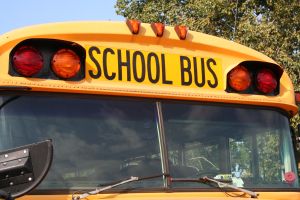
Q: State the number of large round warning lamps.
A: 4